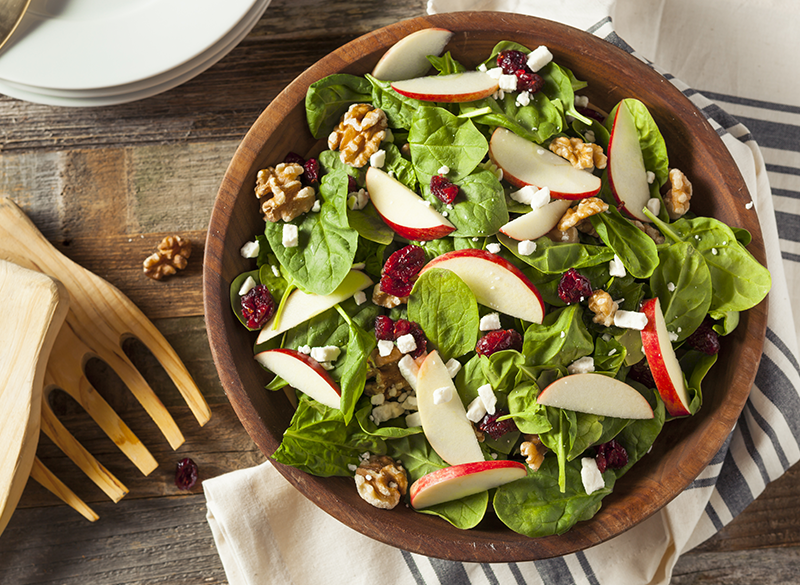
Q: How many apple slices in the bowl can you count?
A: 13